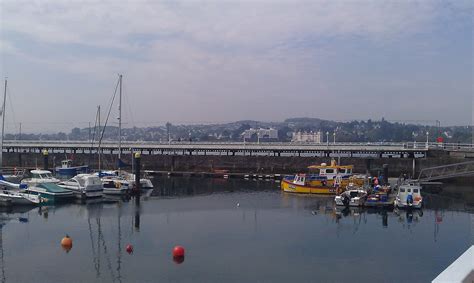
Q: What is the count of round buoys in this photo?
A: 3